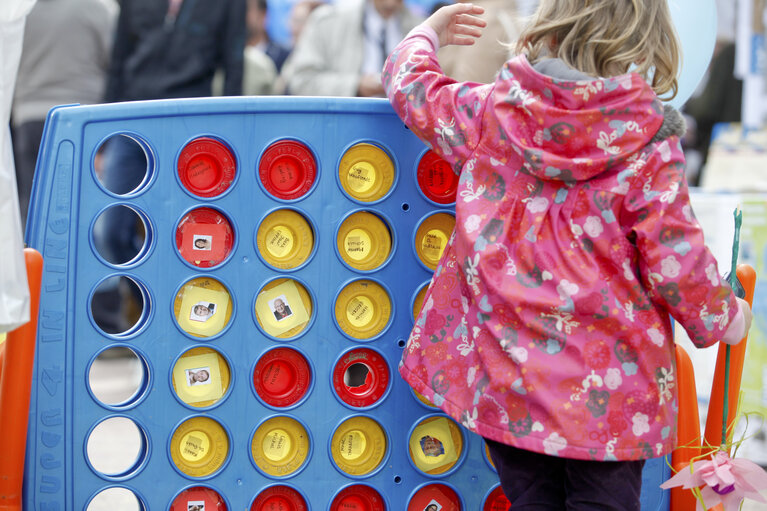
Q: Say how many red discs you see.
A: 11